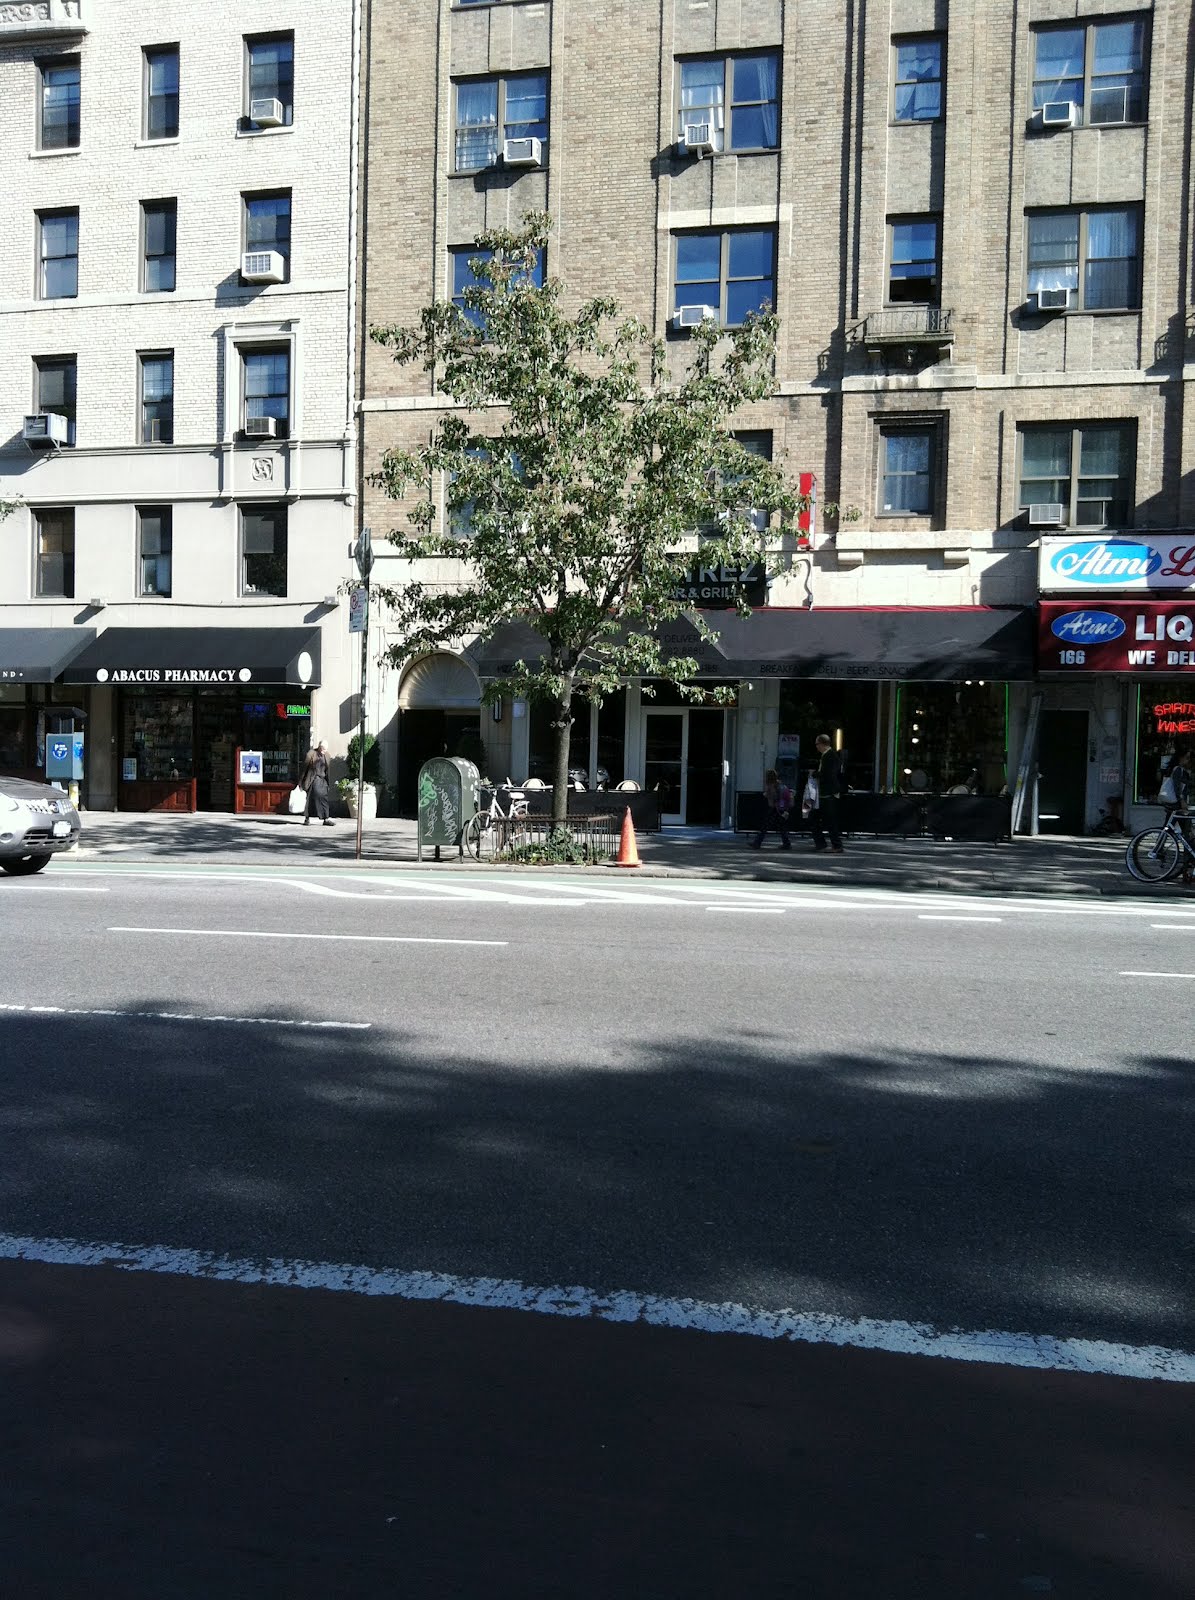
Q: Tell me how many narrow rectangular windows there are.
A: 15